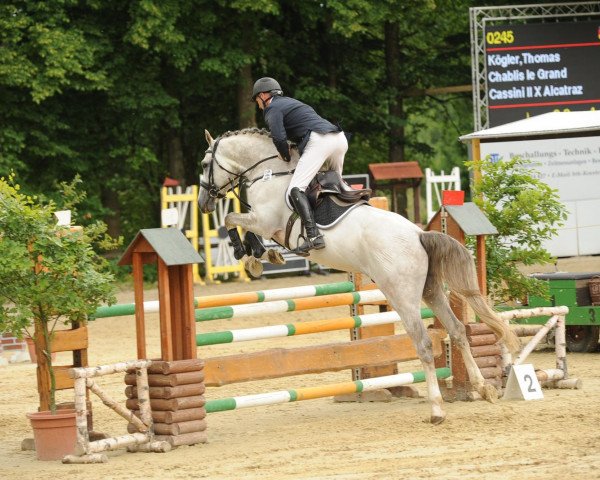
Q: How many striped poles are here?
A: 4